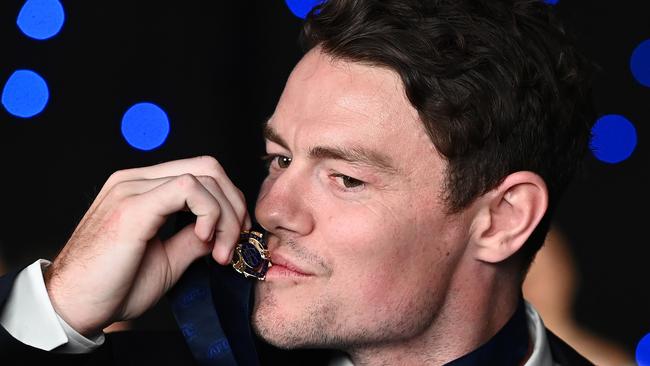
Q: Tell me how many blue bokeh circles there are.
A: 8